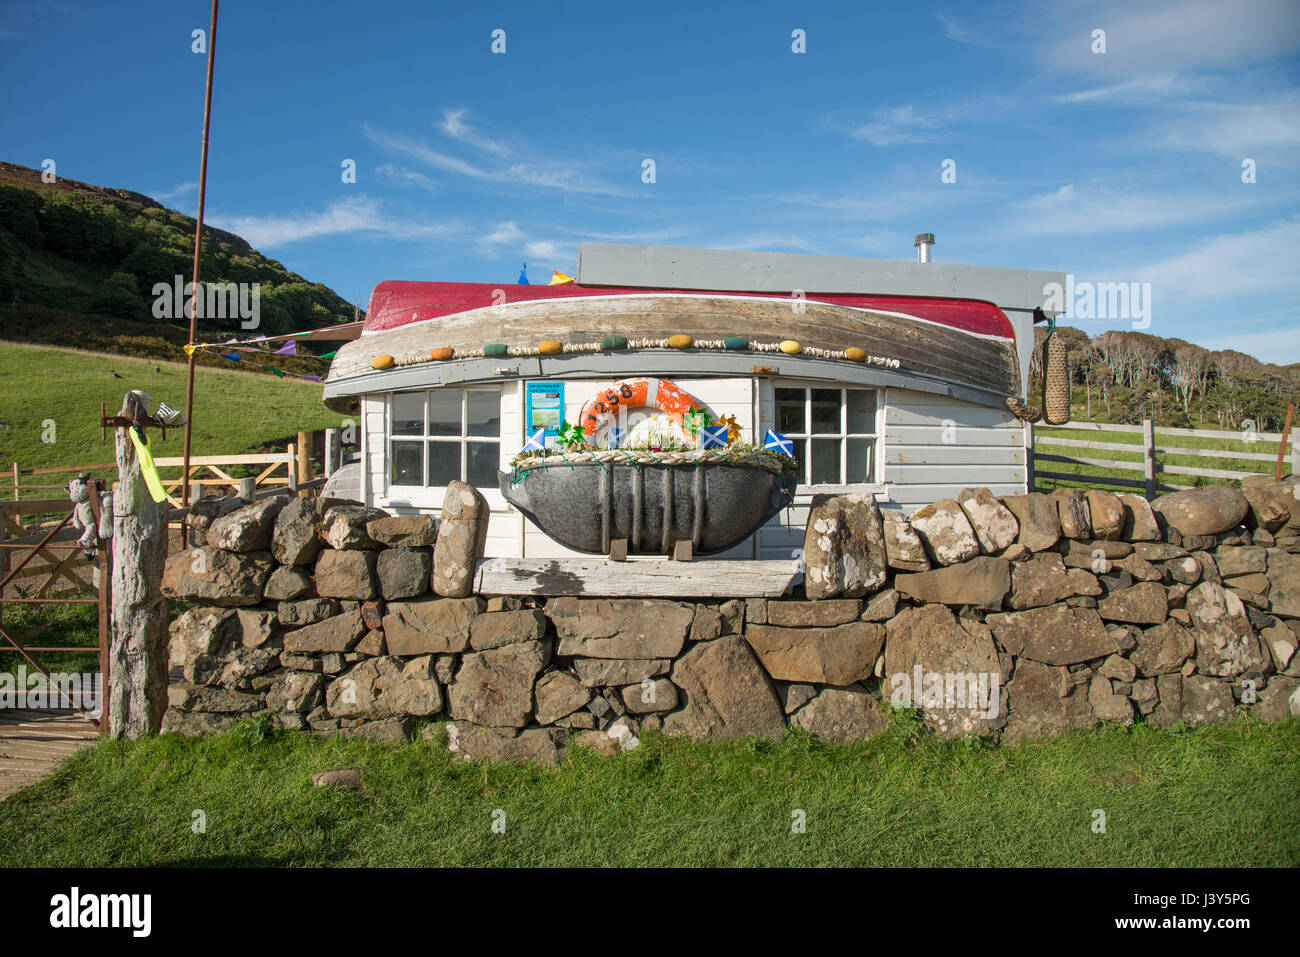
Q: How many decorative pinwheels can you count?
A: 3